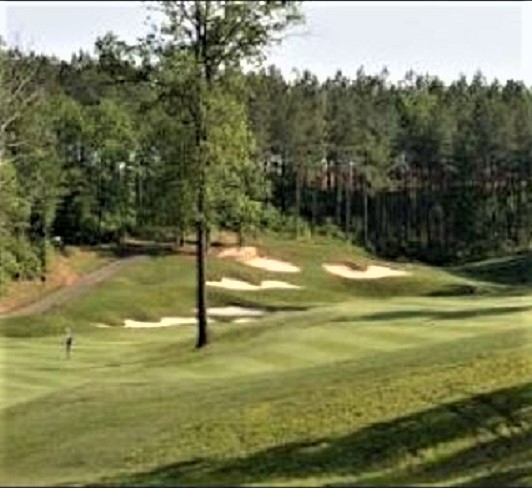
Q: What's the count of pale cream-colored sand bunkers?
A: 5